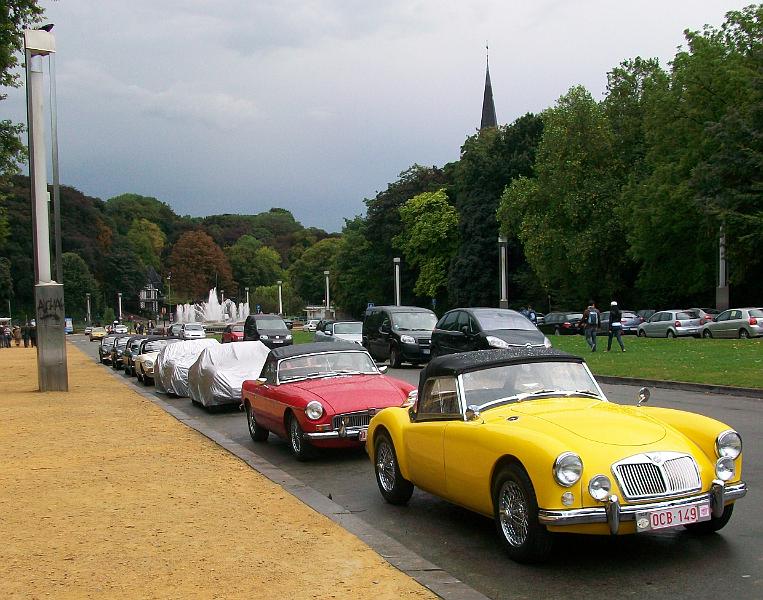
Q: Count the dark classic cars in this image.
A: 3